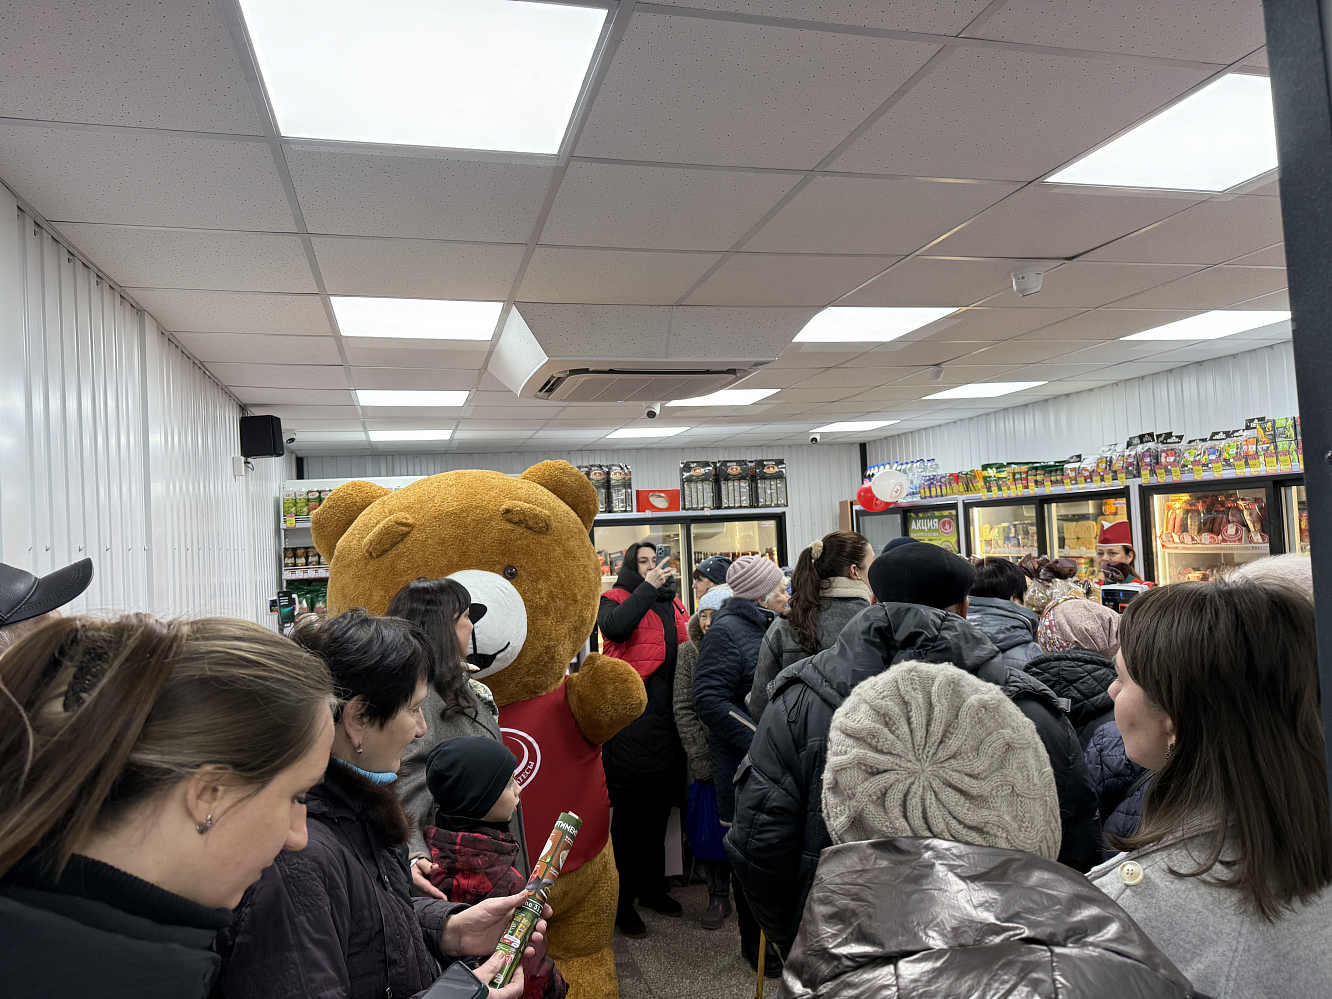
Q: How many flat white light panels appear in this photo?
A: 11